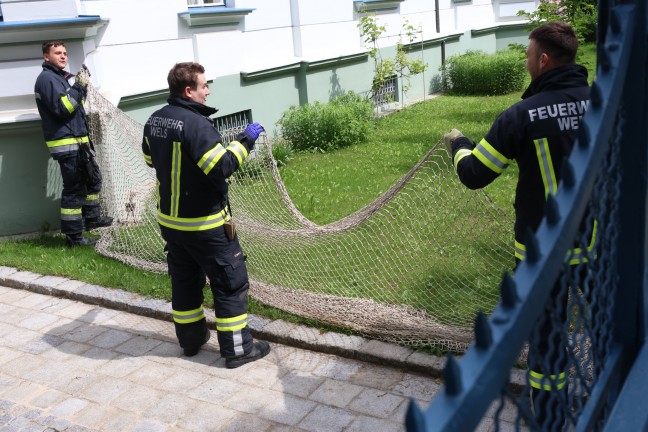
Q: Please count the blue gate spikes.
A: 11